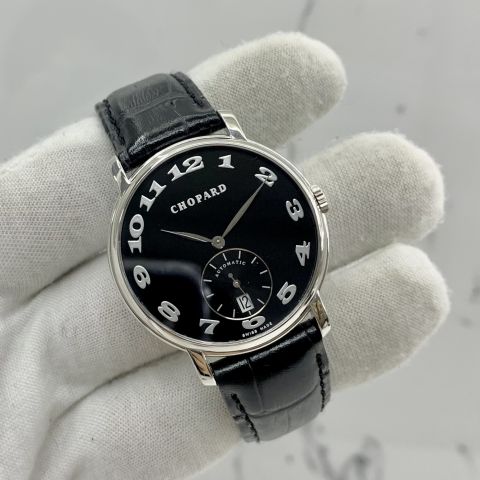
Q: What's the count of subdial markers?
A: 12